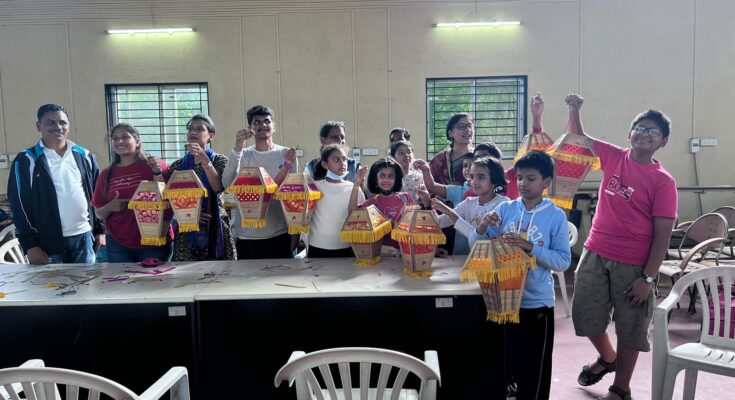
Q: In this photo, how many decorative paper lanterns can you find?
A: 9